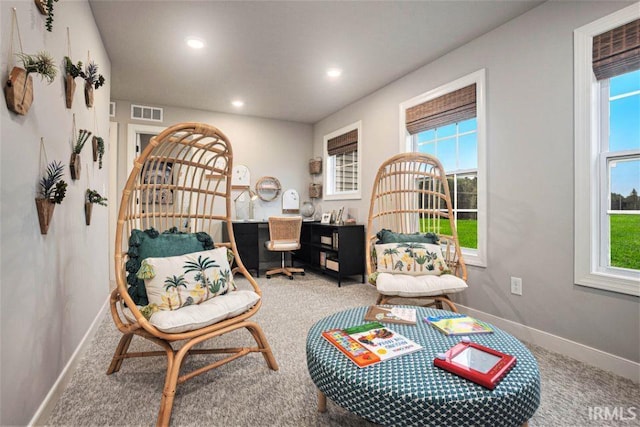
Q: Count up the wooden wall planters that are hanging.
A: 8